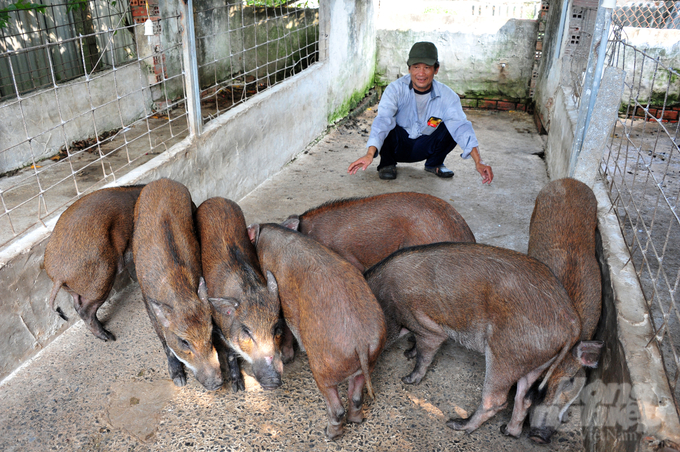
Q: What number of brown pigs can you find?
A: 7